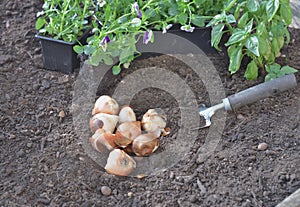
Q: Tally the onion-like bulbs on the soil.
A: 8